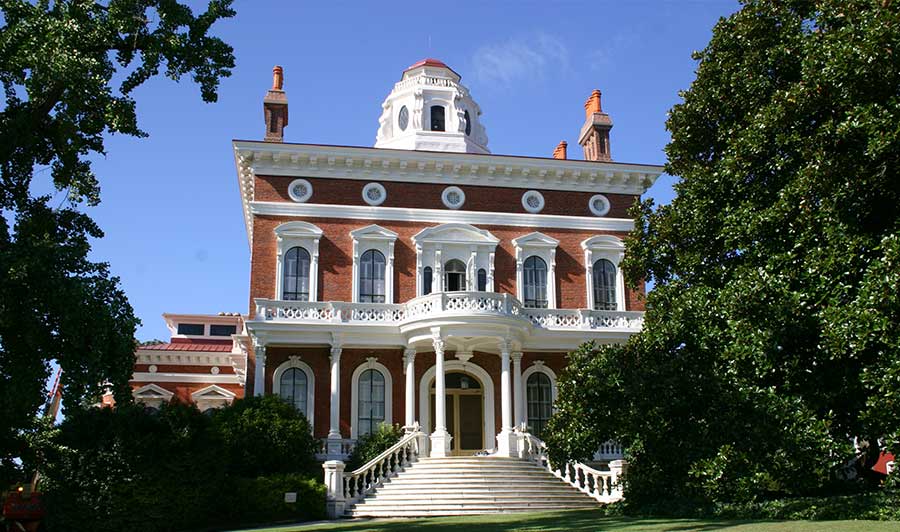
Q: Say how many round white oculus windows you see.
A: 5